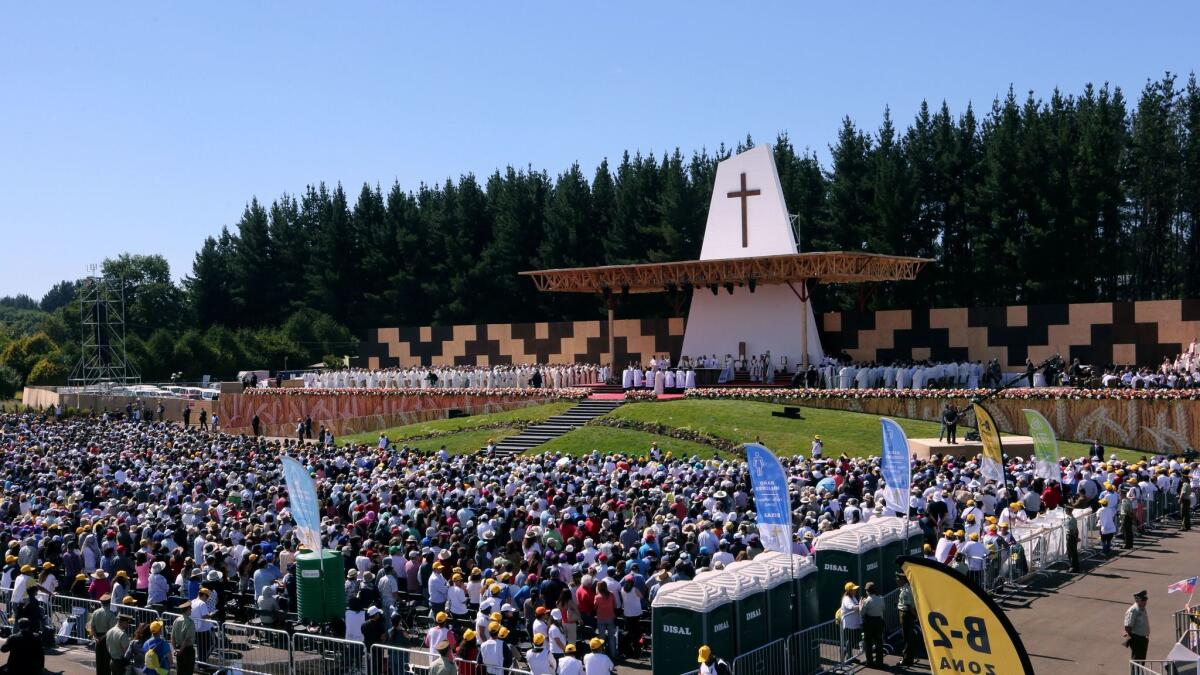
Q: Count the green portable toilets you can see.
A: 7